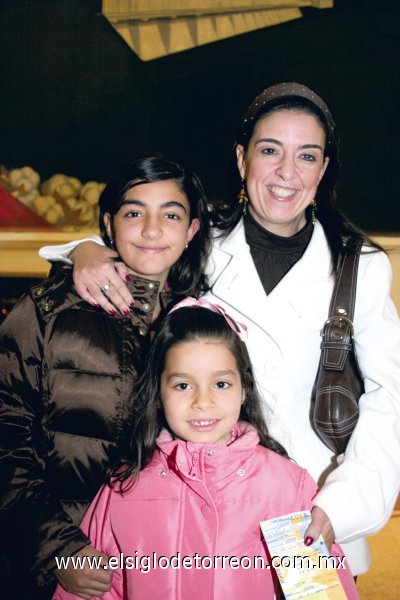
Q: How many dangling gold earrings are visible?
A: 2